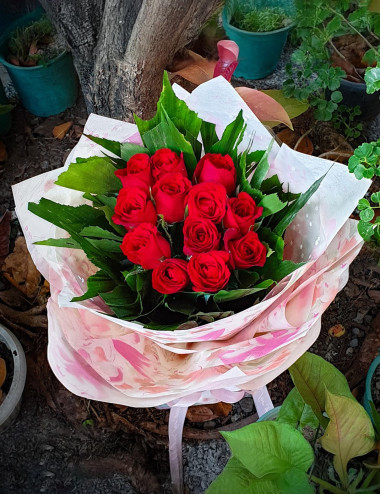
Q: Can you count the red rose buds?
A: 12